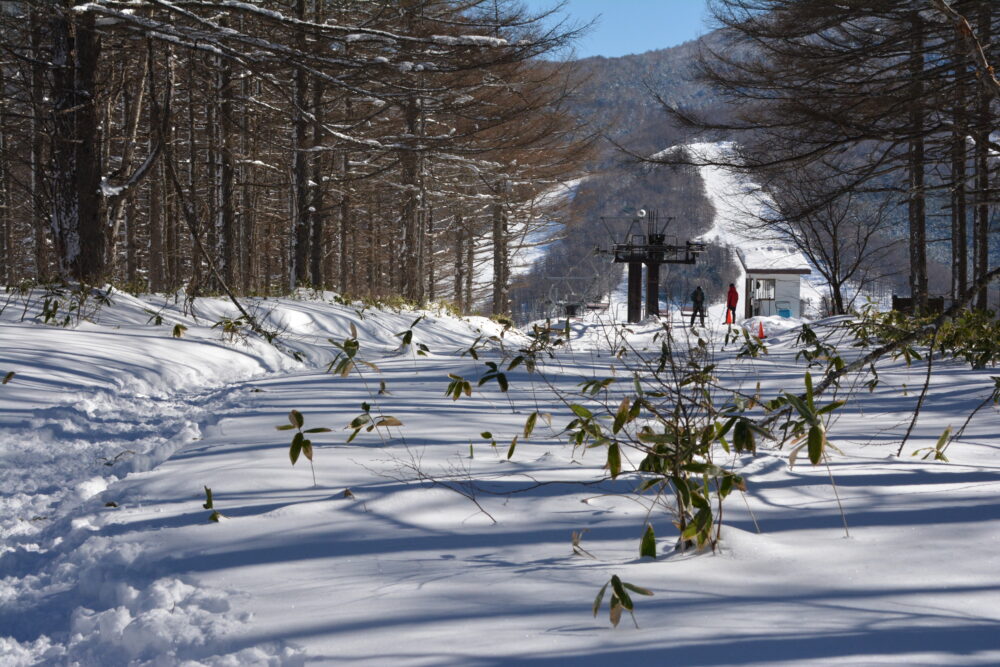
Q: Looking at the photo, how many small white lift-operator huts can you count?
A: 1